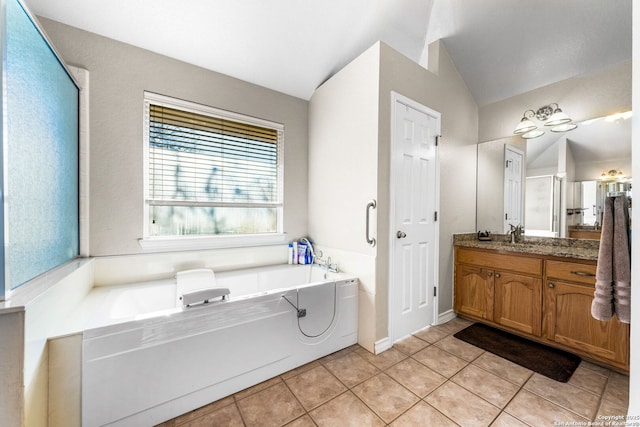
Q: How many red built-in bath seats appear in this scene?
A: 0